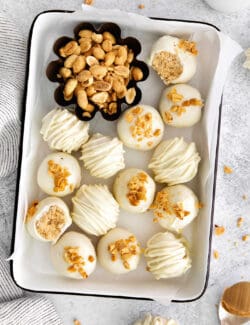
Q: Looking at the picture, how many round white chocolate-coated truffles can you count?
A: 14